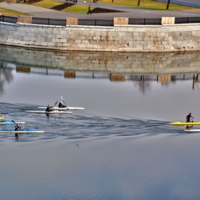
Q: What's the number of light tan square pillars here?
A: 4